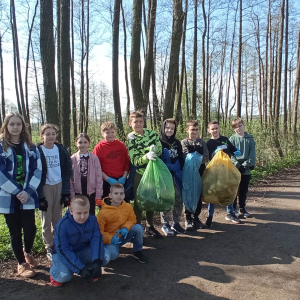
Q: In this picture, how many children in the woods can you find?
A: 11